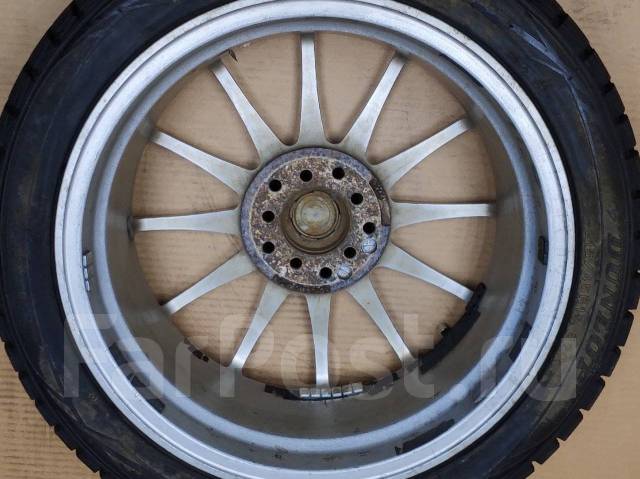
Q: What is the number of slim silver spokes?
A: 12